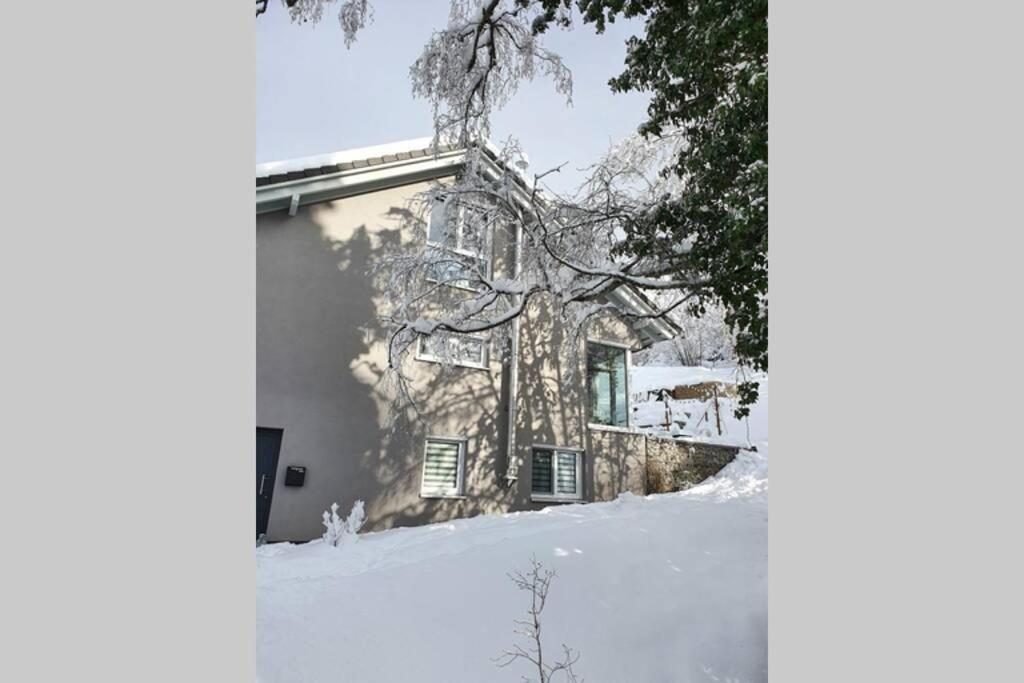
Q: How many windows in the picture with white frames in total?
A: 5